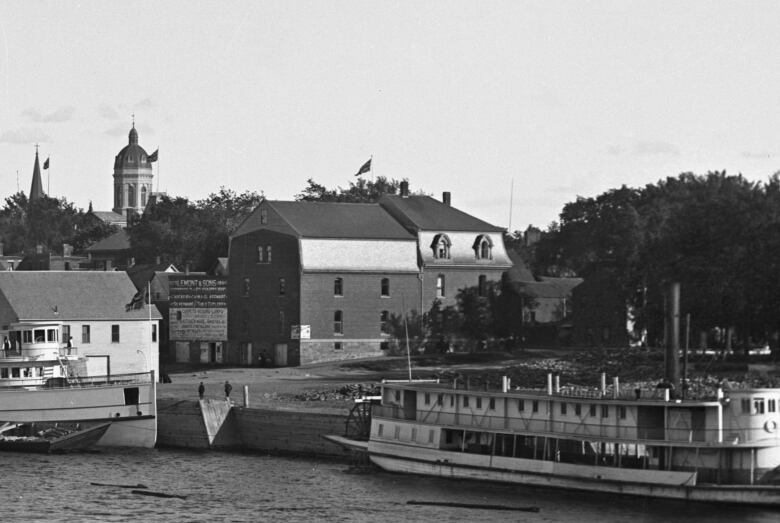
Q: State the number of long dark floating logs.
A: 3